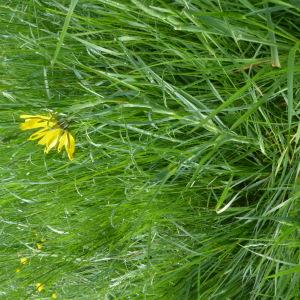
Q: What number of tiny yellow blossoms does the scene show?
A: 5